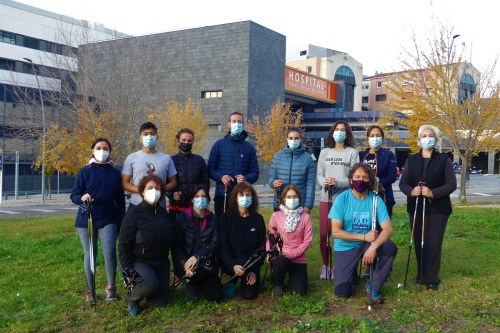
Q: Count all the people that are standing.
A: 8